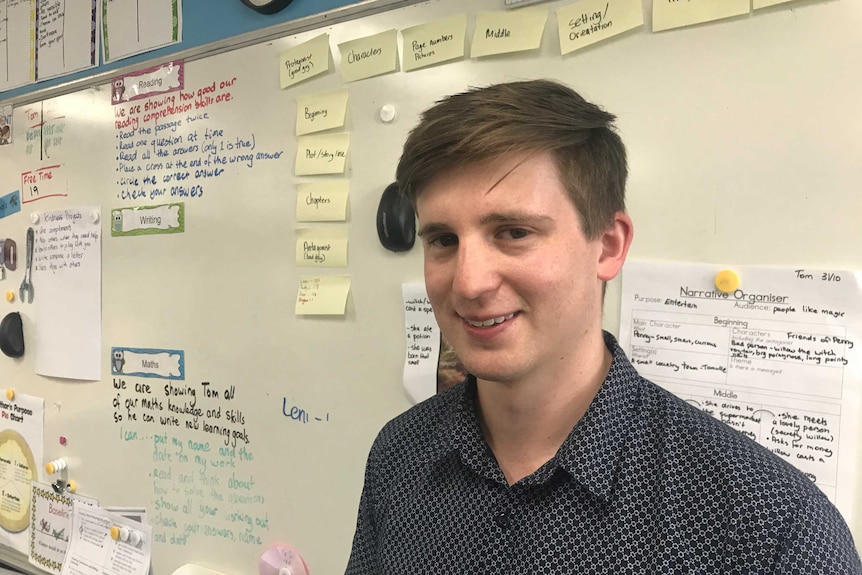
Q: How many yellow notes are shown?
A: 12